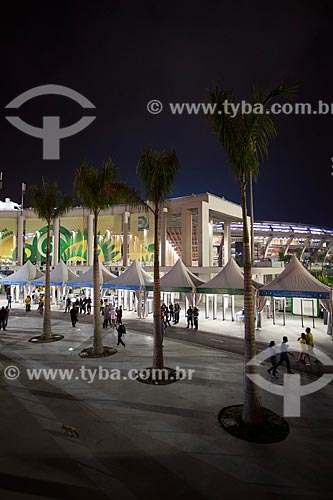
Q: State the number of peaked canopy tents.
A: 7